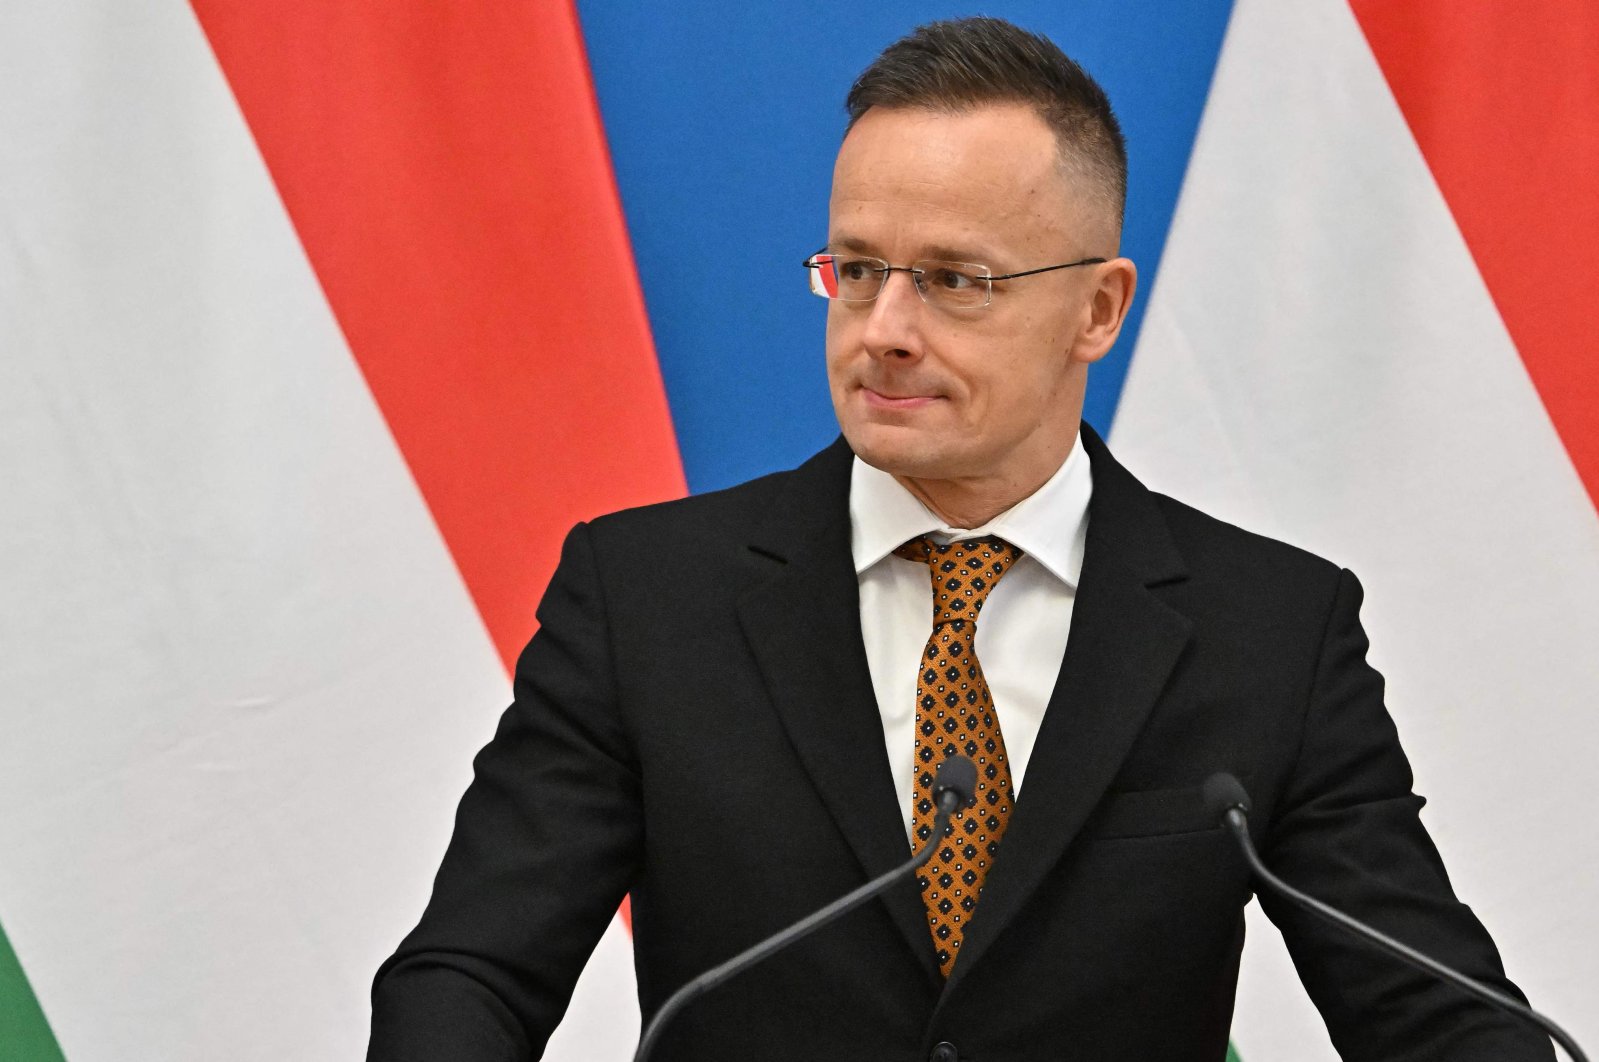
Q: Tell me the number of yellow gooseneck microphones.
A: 0